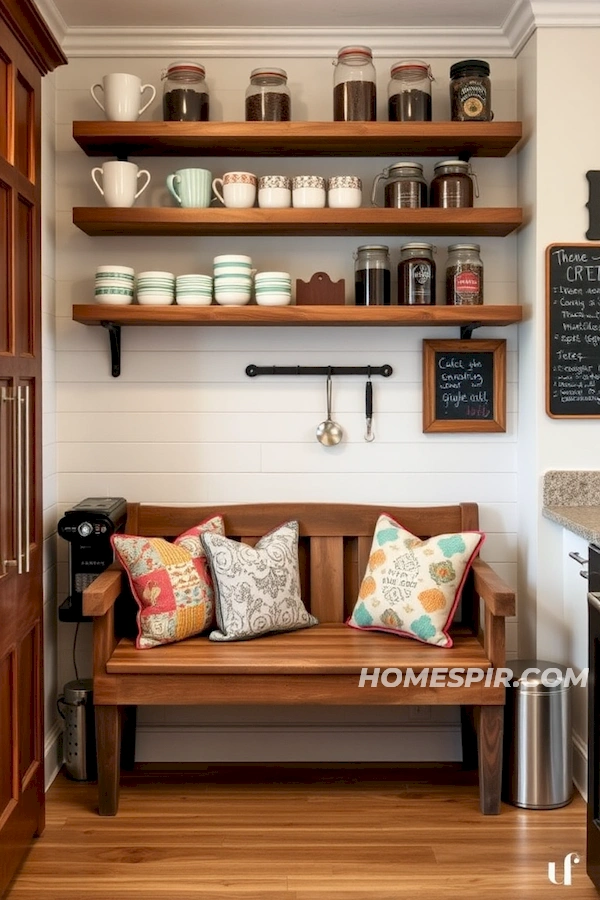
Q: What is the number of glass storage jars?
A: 10